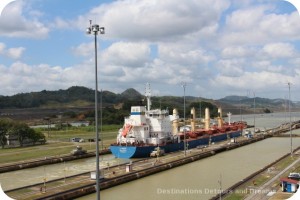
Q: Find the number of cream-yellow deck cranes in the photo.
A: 4